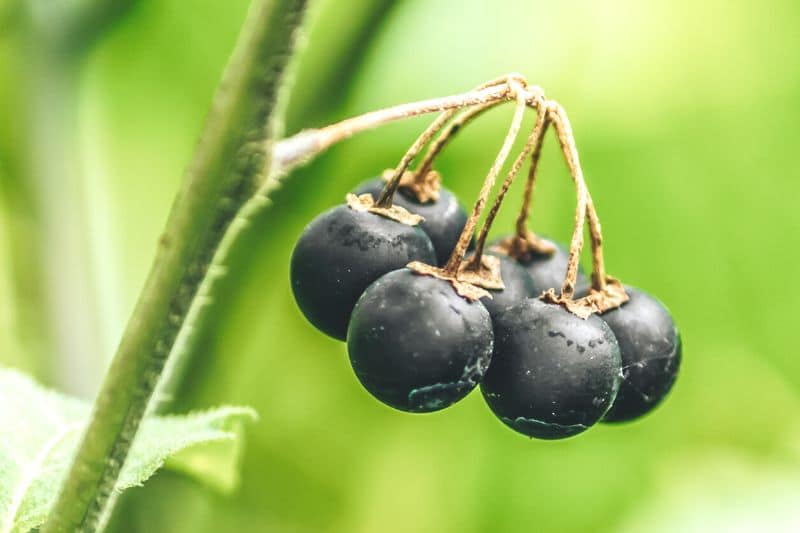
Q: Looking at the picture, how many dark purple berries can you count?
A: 7